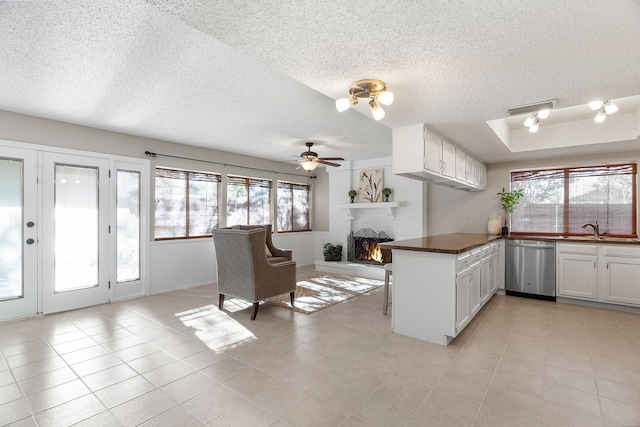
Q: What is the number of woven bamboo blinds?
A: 4